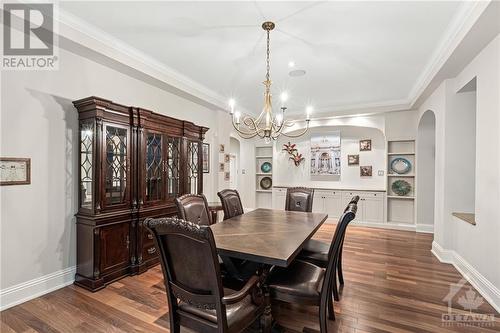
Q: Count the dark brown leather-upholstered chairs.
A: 6